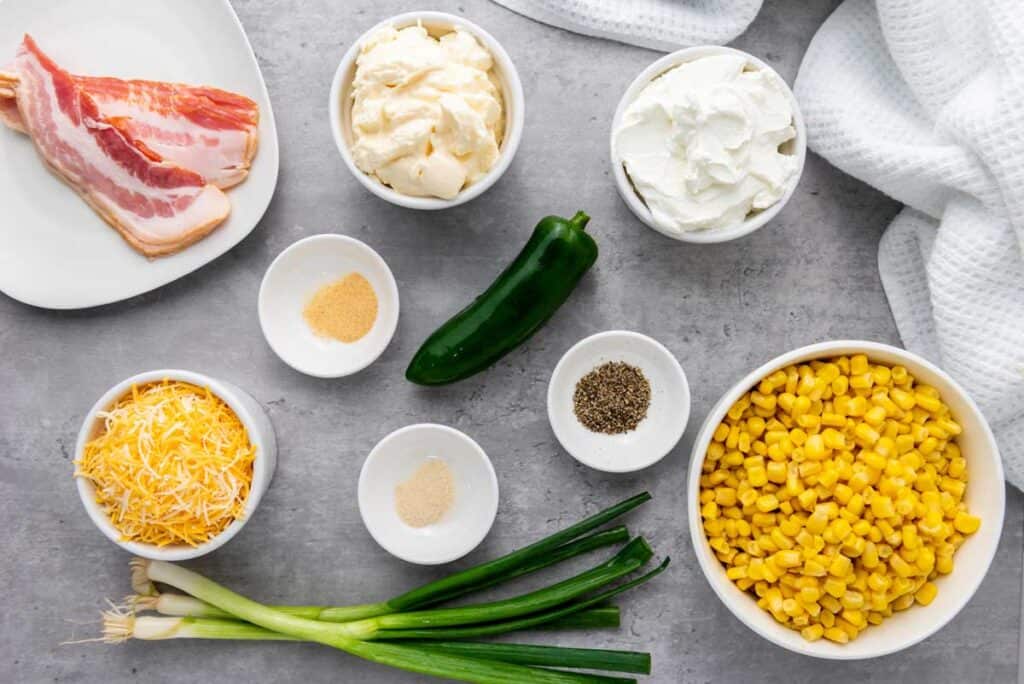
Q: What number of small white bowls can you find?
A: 3